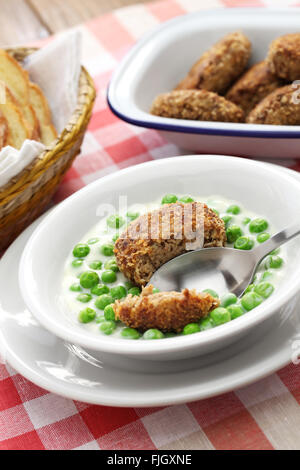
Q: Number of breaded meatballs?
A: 6